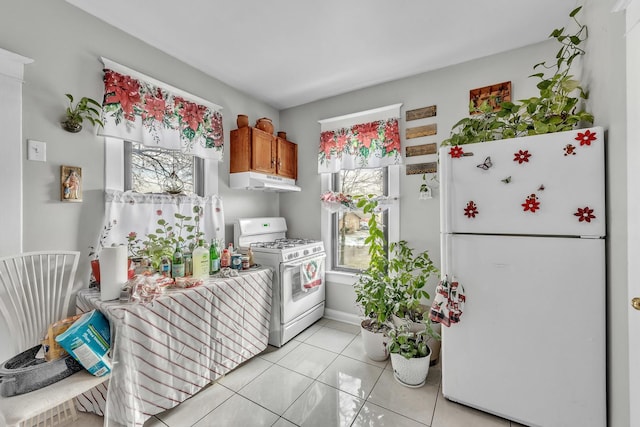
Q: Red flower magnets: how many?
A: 6